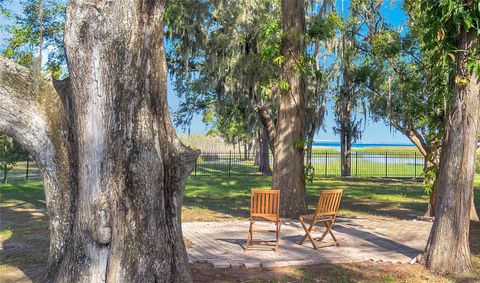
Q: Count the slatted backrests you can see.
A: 2